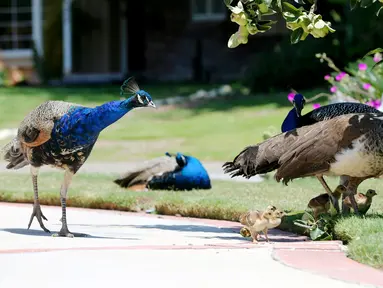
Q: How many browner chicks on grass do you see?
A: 2